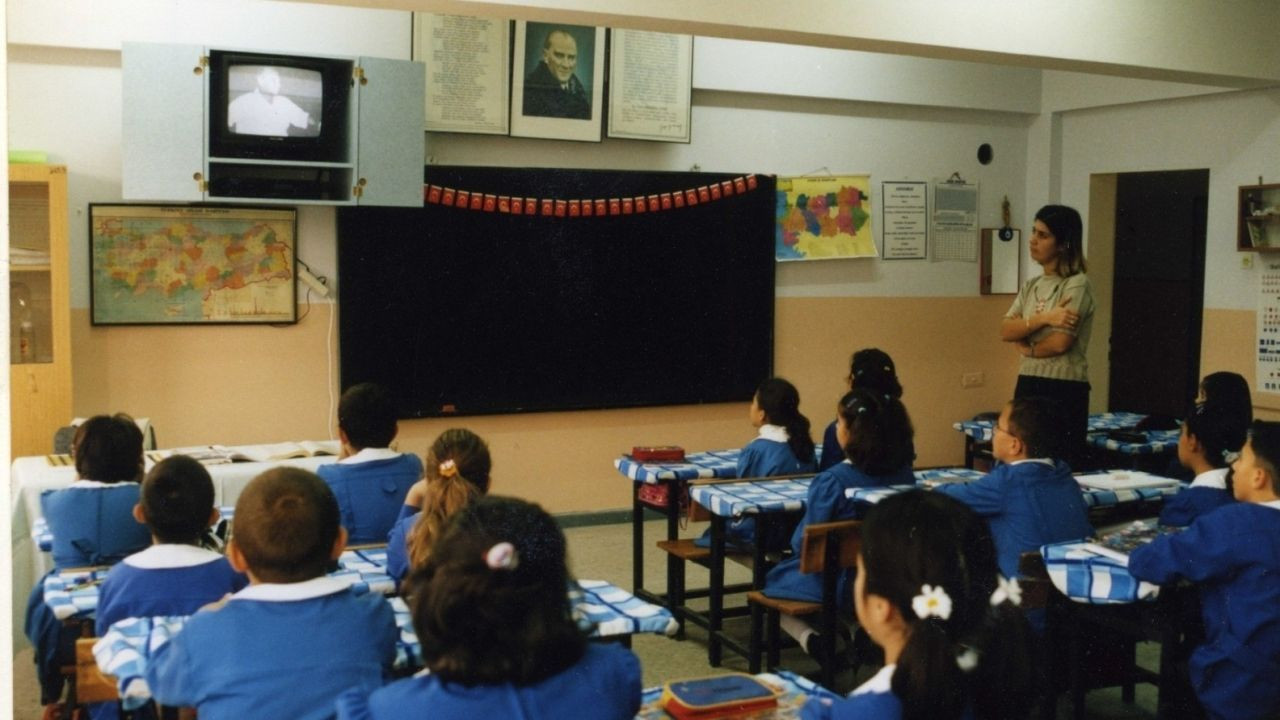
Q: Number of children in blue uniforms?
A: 14